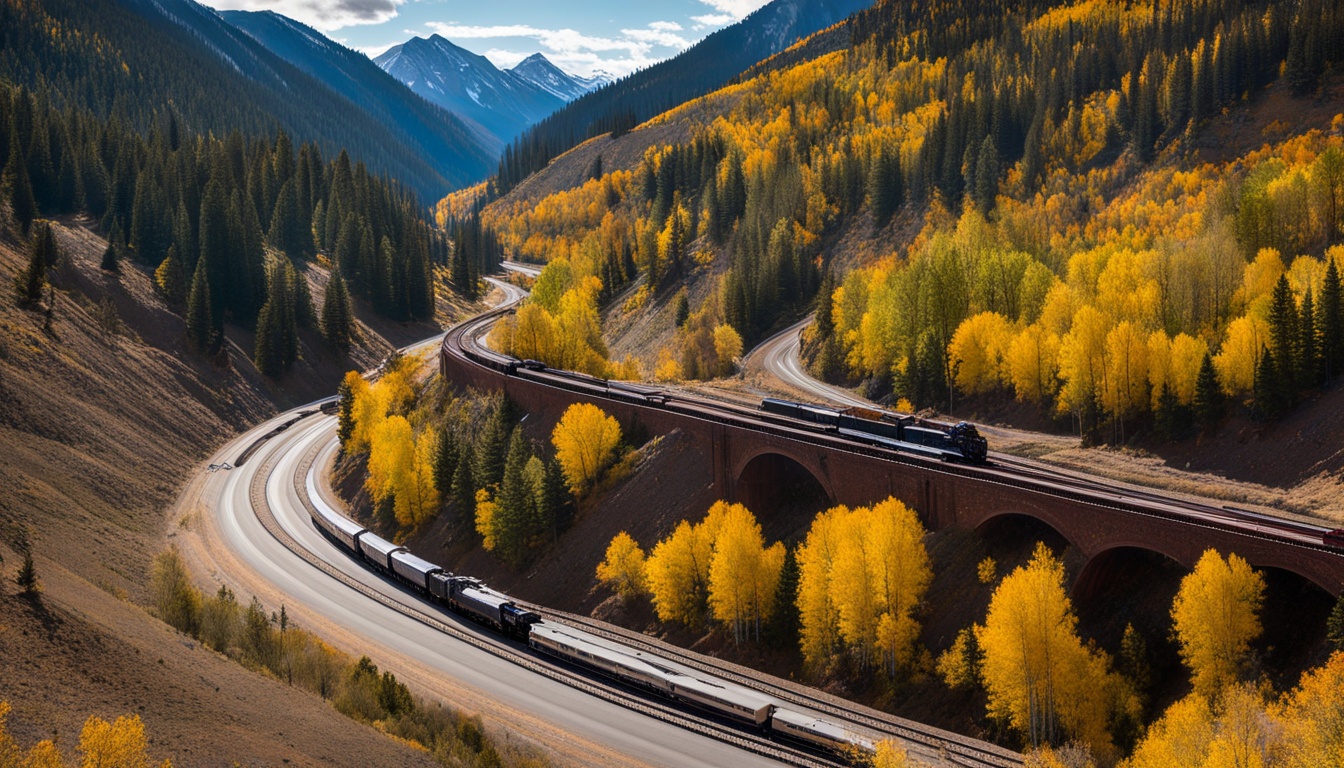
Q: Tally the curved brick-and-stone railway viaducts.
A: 1